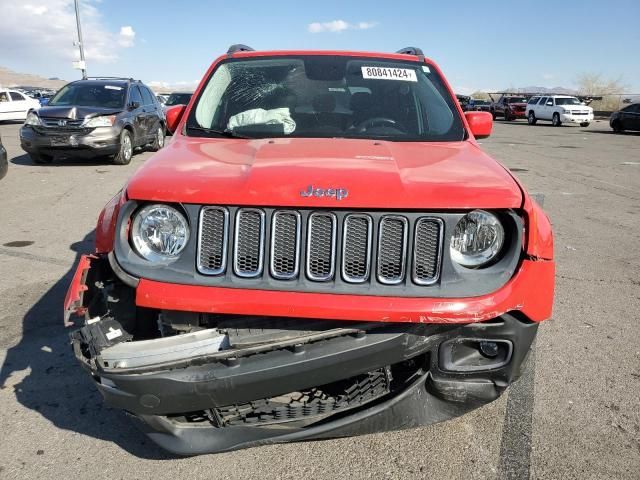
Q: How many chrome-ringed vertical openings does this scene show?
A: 7